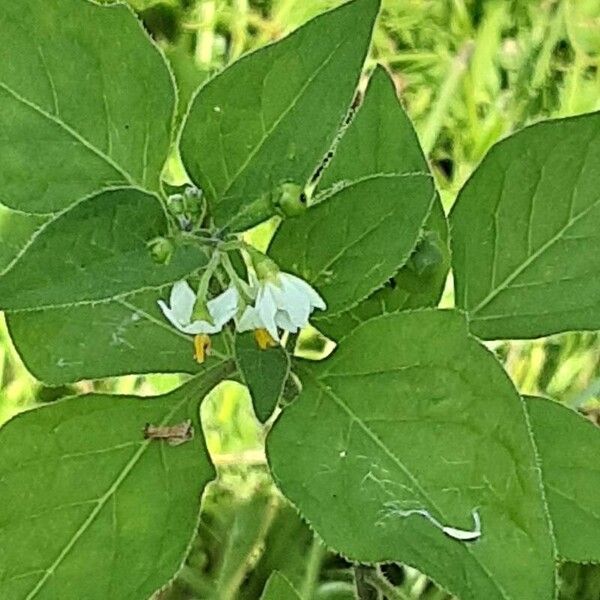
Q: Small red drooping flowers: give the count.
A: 0